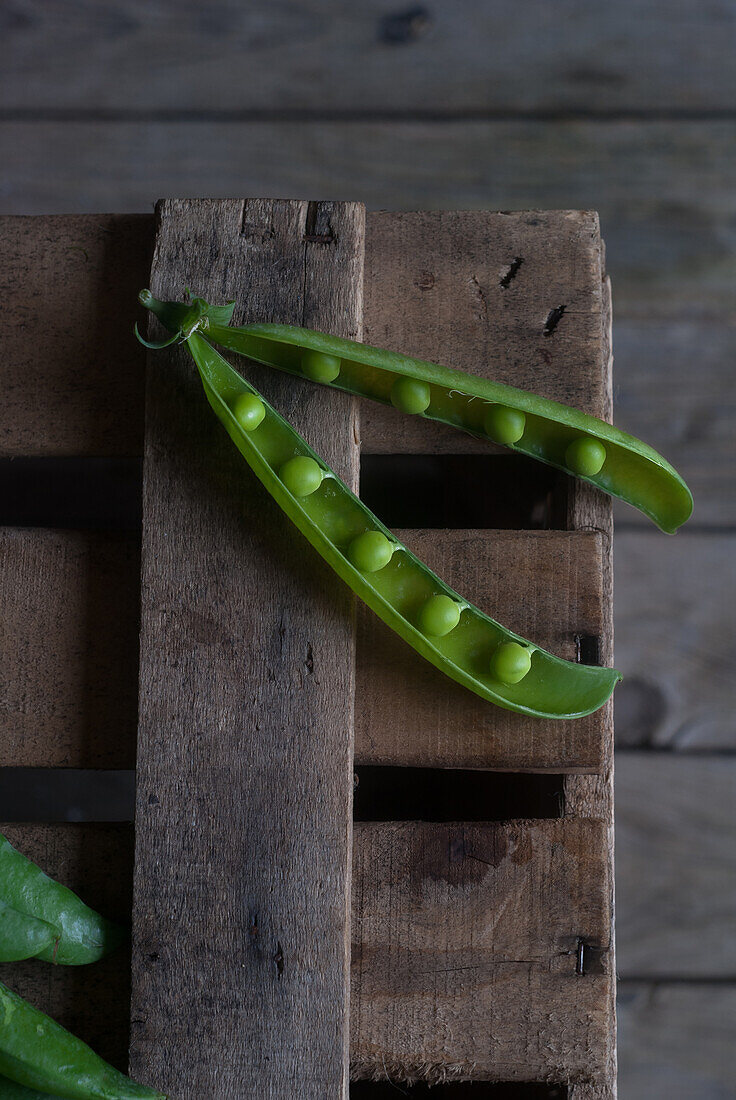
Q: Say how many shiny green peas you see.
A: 9